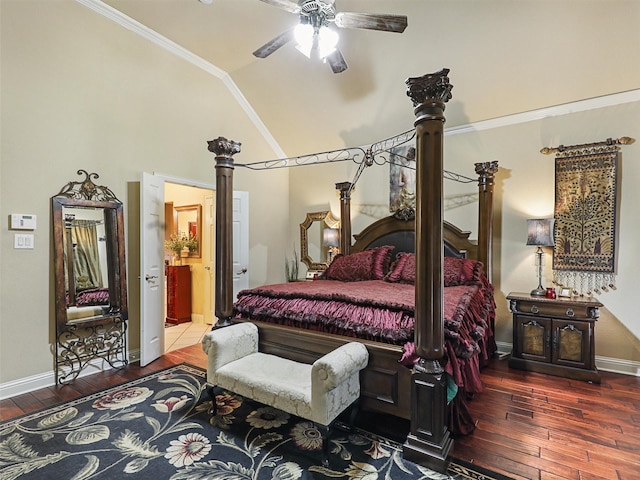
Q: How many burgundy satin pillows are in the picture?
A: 2